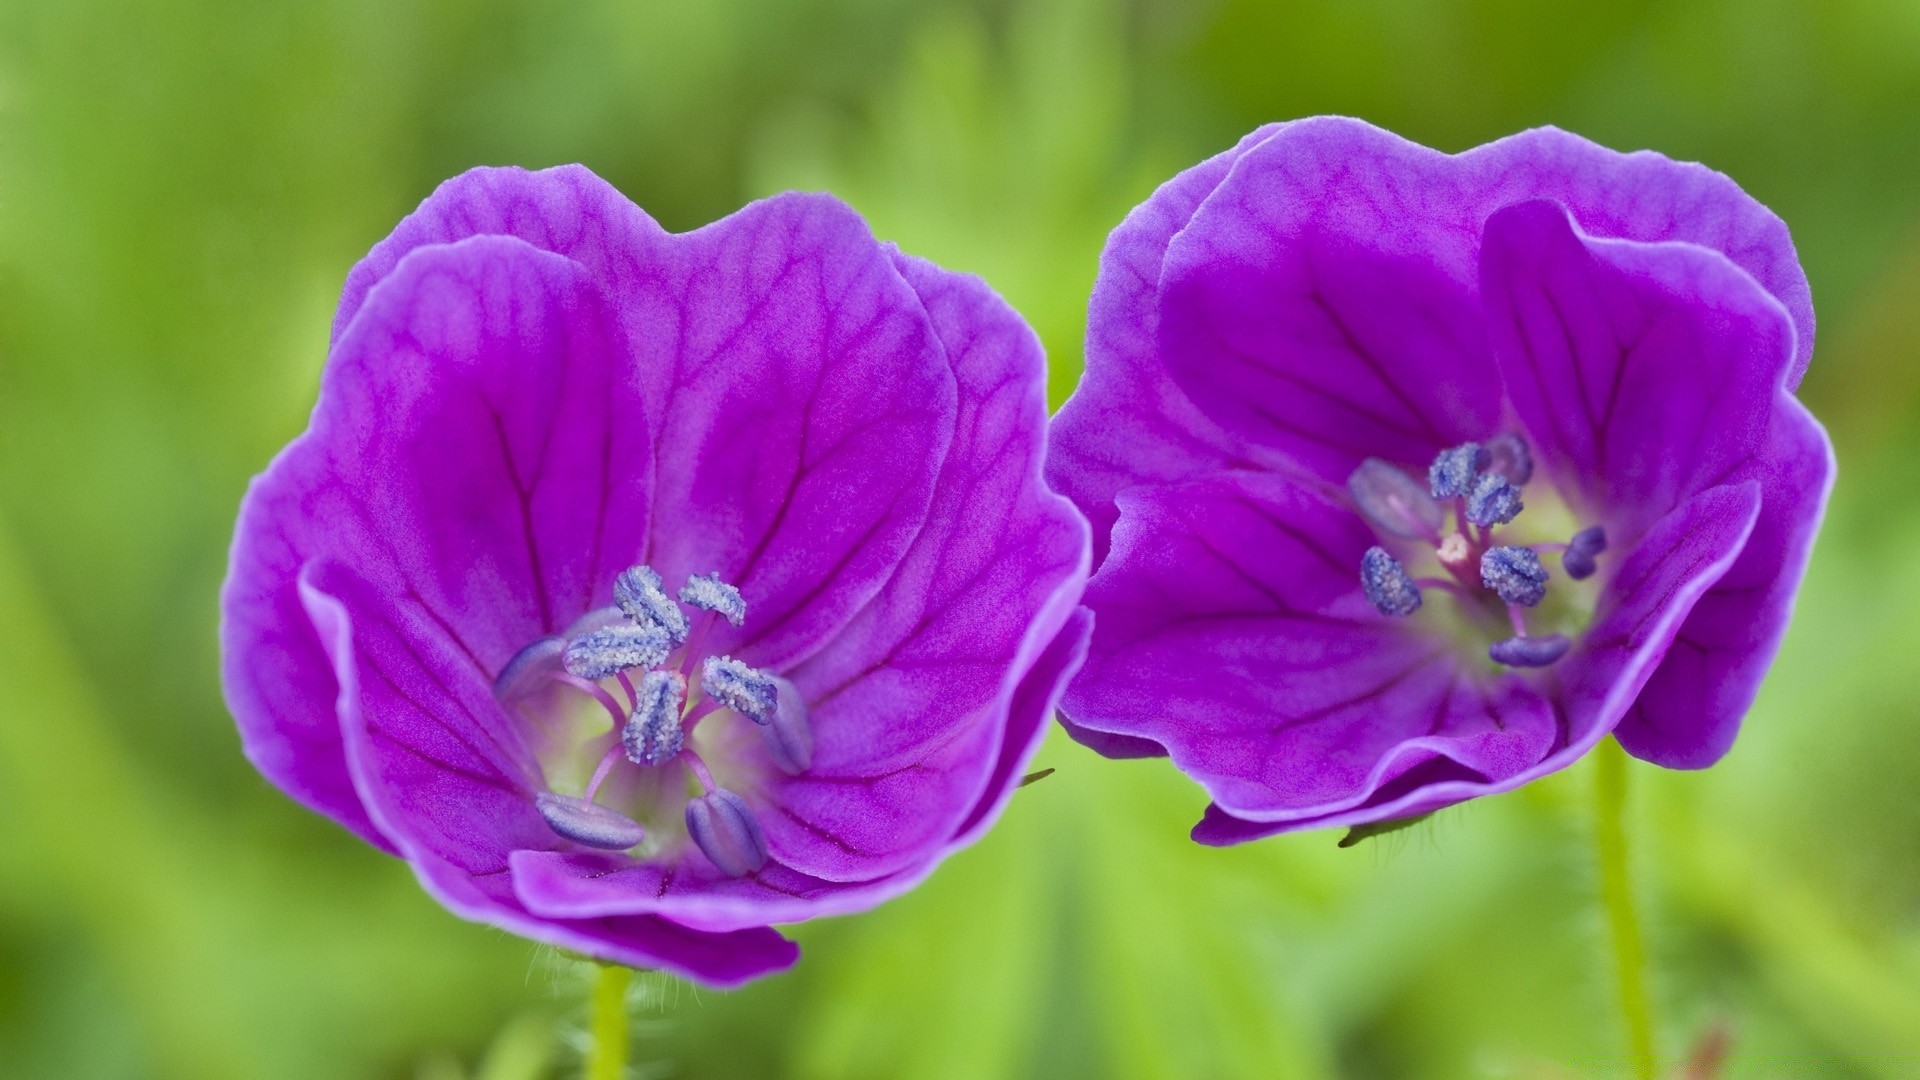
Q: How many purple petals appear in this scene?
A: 10